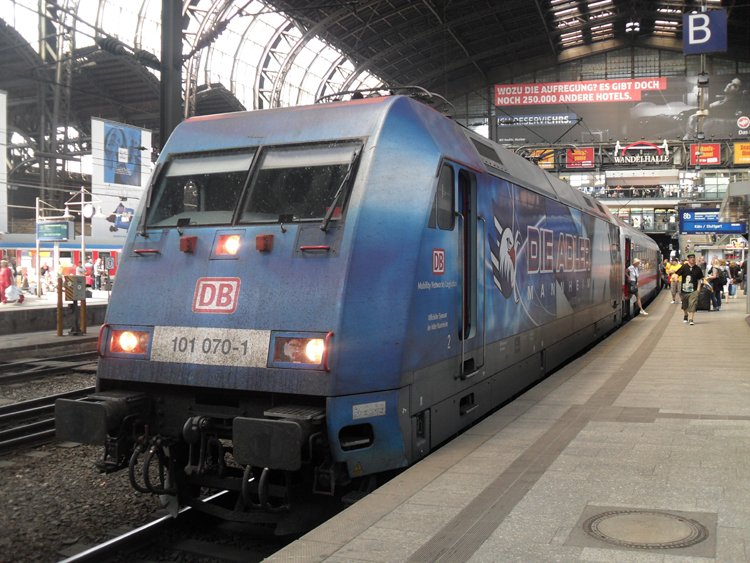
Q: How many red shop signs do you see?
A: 2